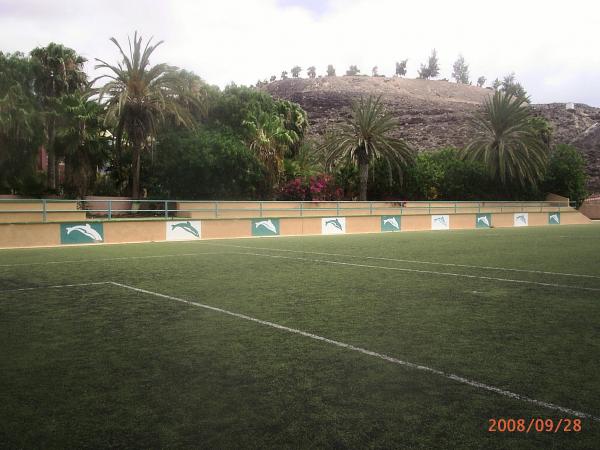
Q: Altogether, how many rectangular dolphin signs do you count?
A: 9